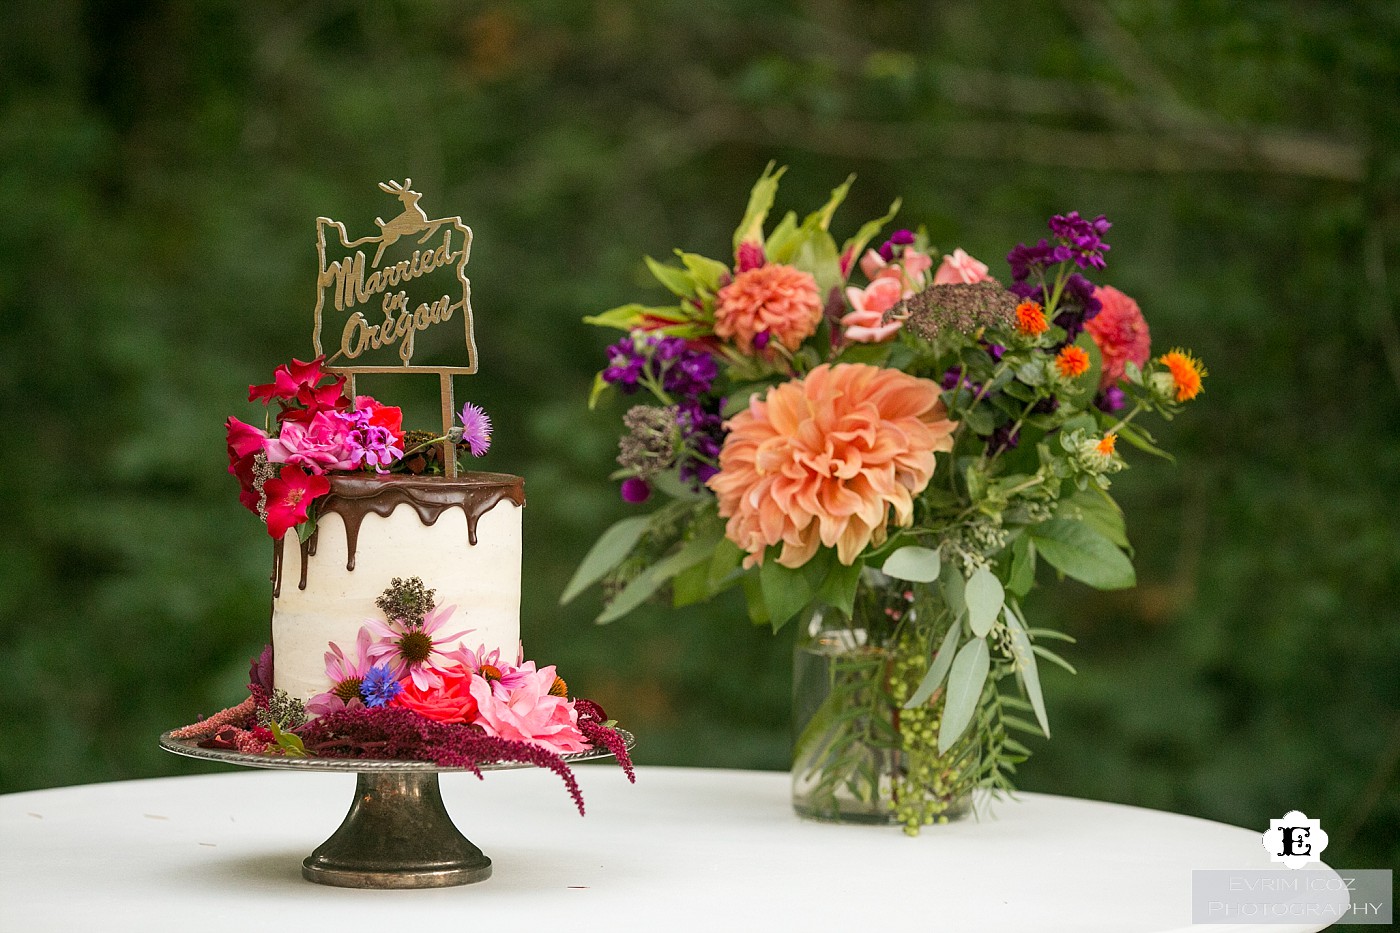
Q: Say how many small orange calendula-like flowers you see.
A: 4